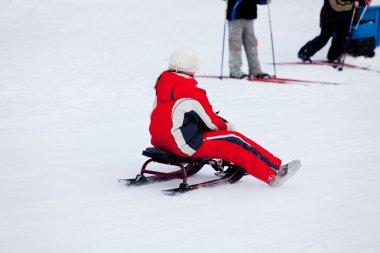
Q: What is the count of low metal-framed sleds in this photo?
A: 1